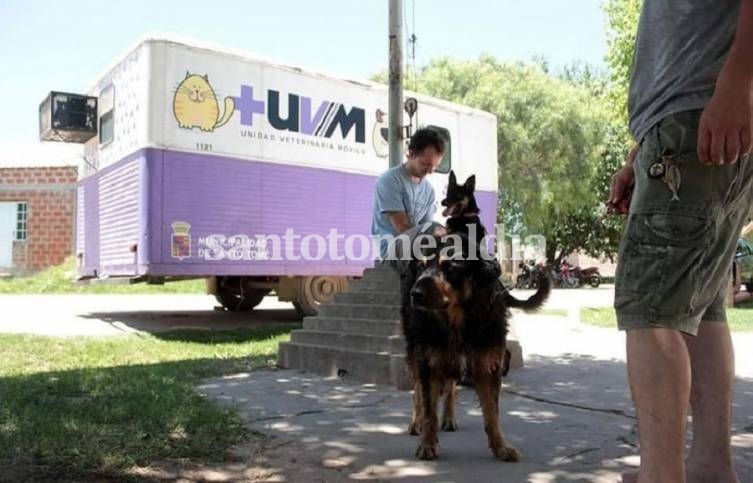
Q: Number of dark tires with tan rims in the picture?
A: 1